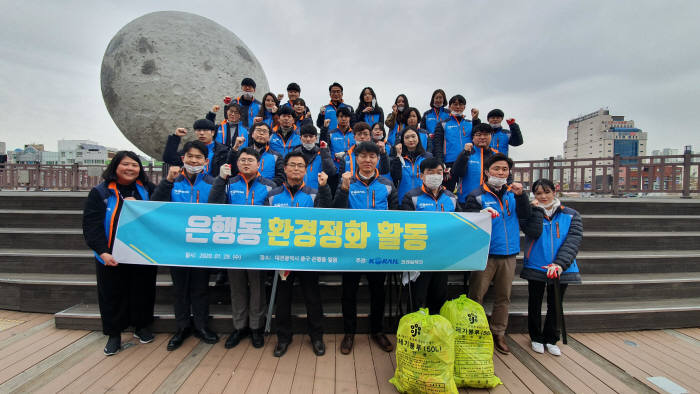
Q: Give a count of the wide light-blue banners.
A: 1